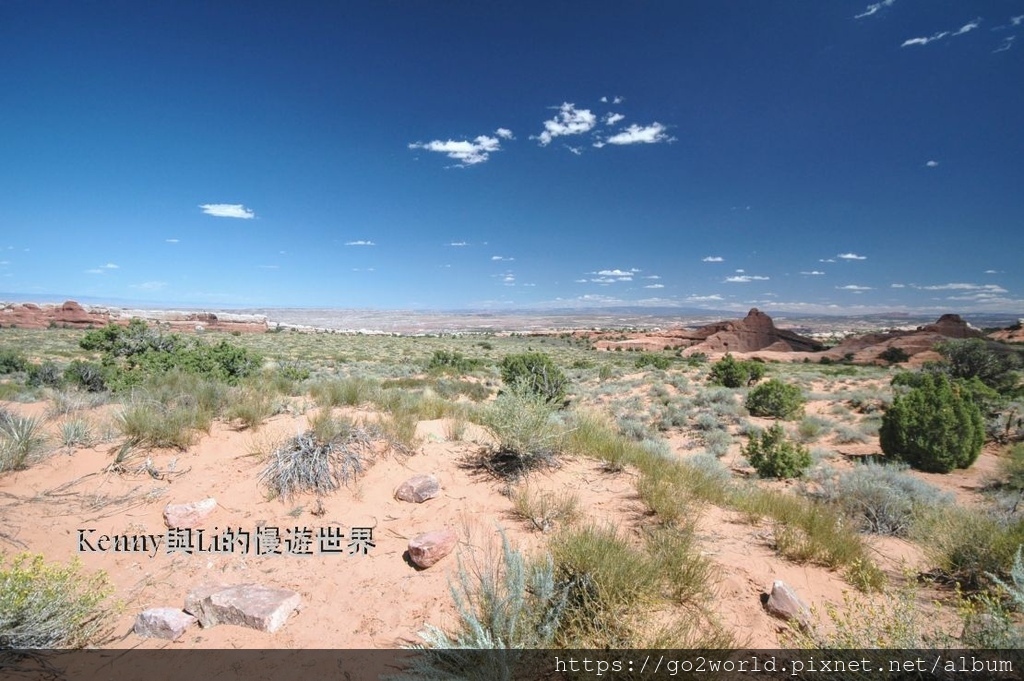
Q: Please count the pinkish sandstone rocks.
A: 6